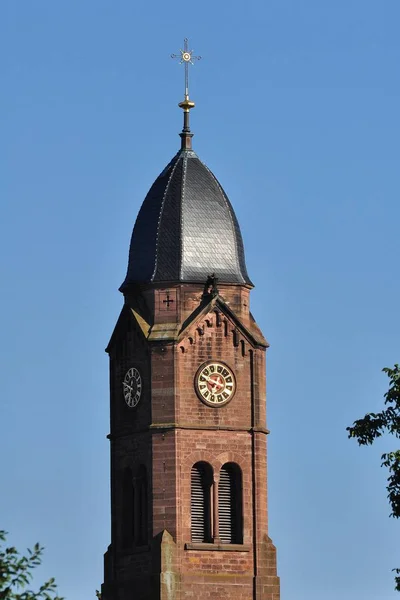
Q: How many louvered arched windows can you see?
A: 2